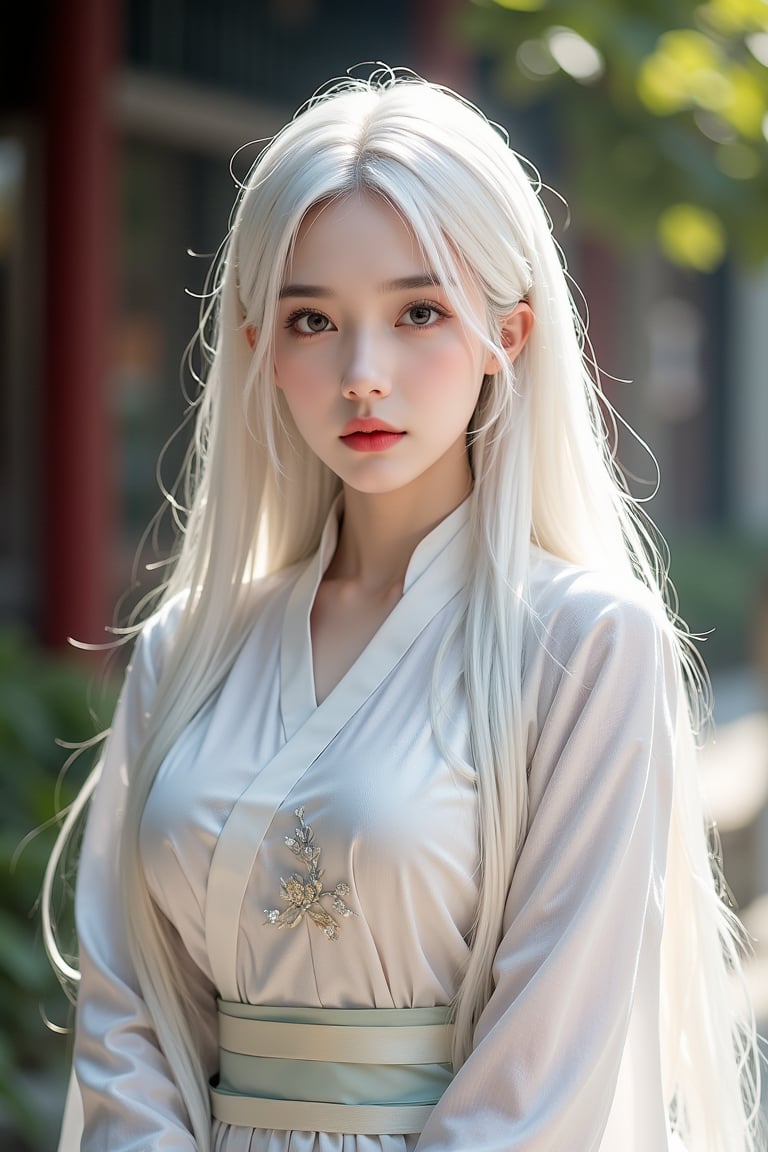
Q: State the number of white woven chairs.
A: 0